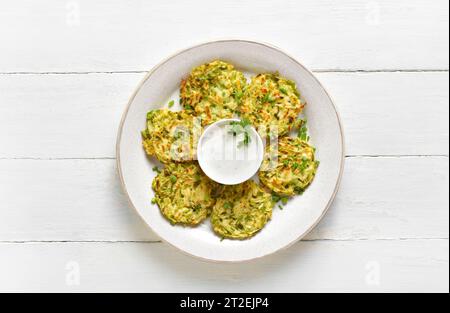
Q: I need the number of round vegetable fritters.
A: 6